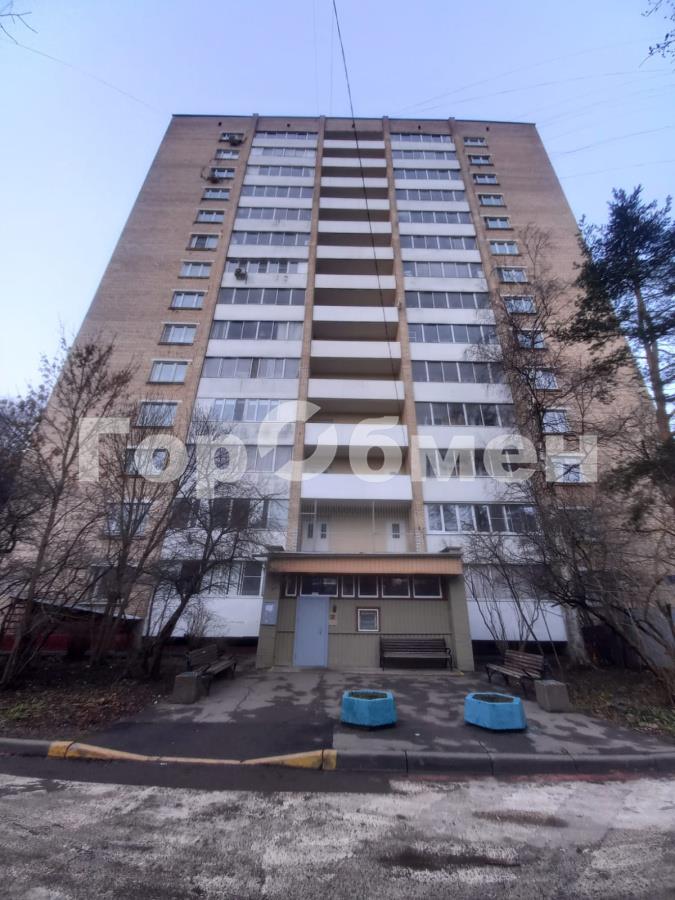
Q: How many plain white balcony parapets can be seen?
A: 12